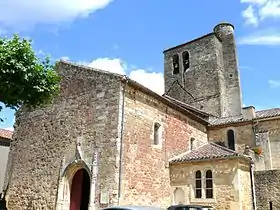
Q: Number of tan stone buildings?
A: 1